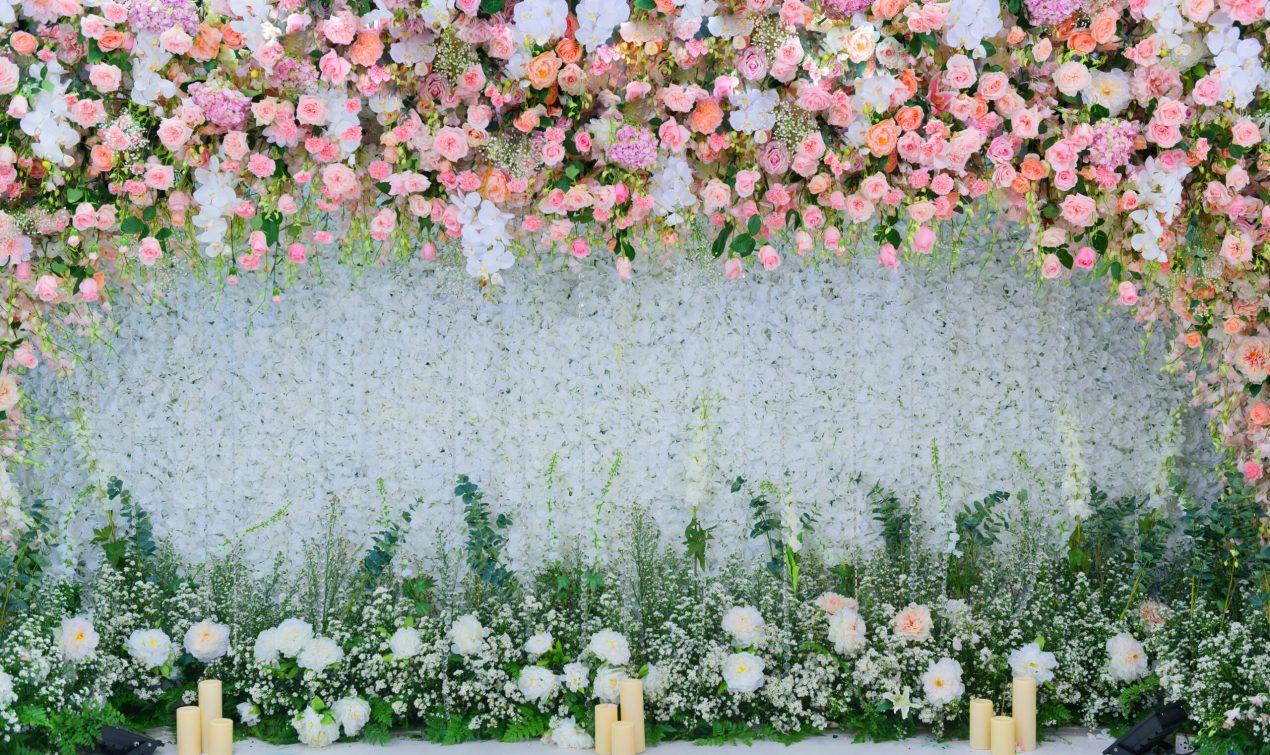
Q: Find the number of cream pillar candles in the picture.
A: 9